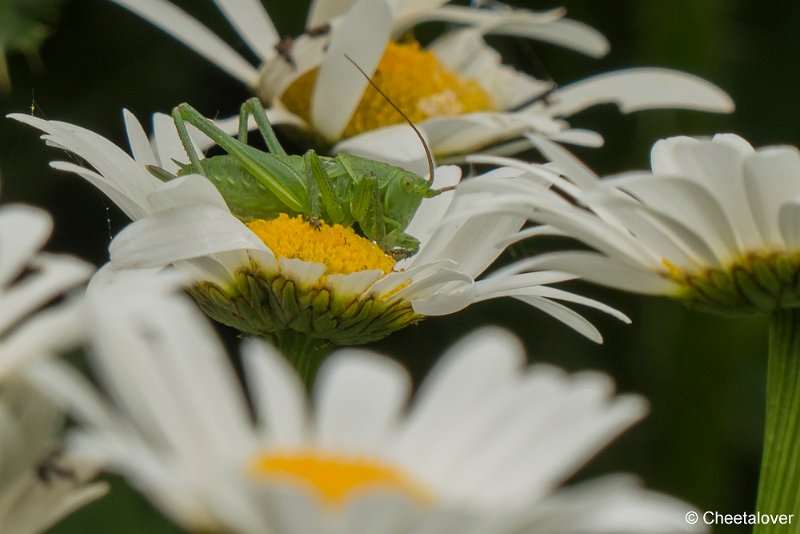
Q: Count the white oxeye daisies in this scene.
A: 5